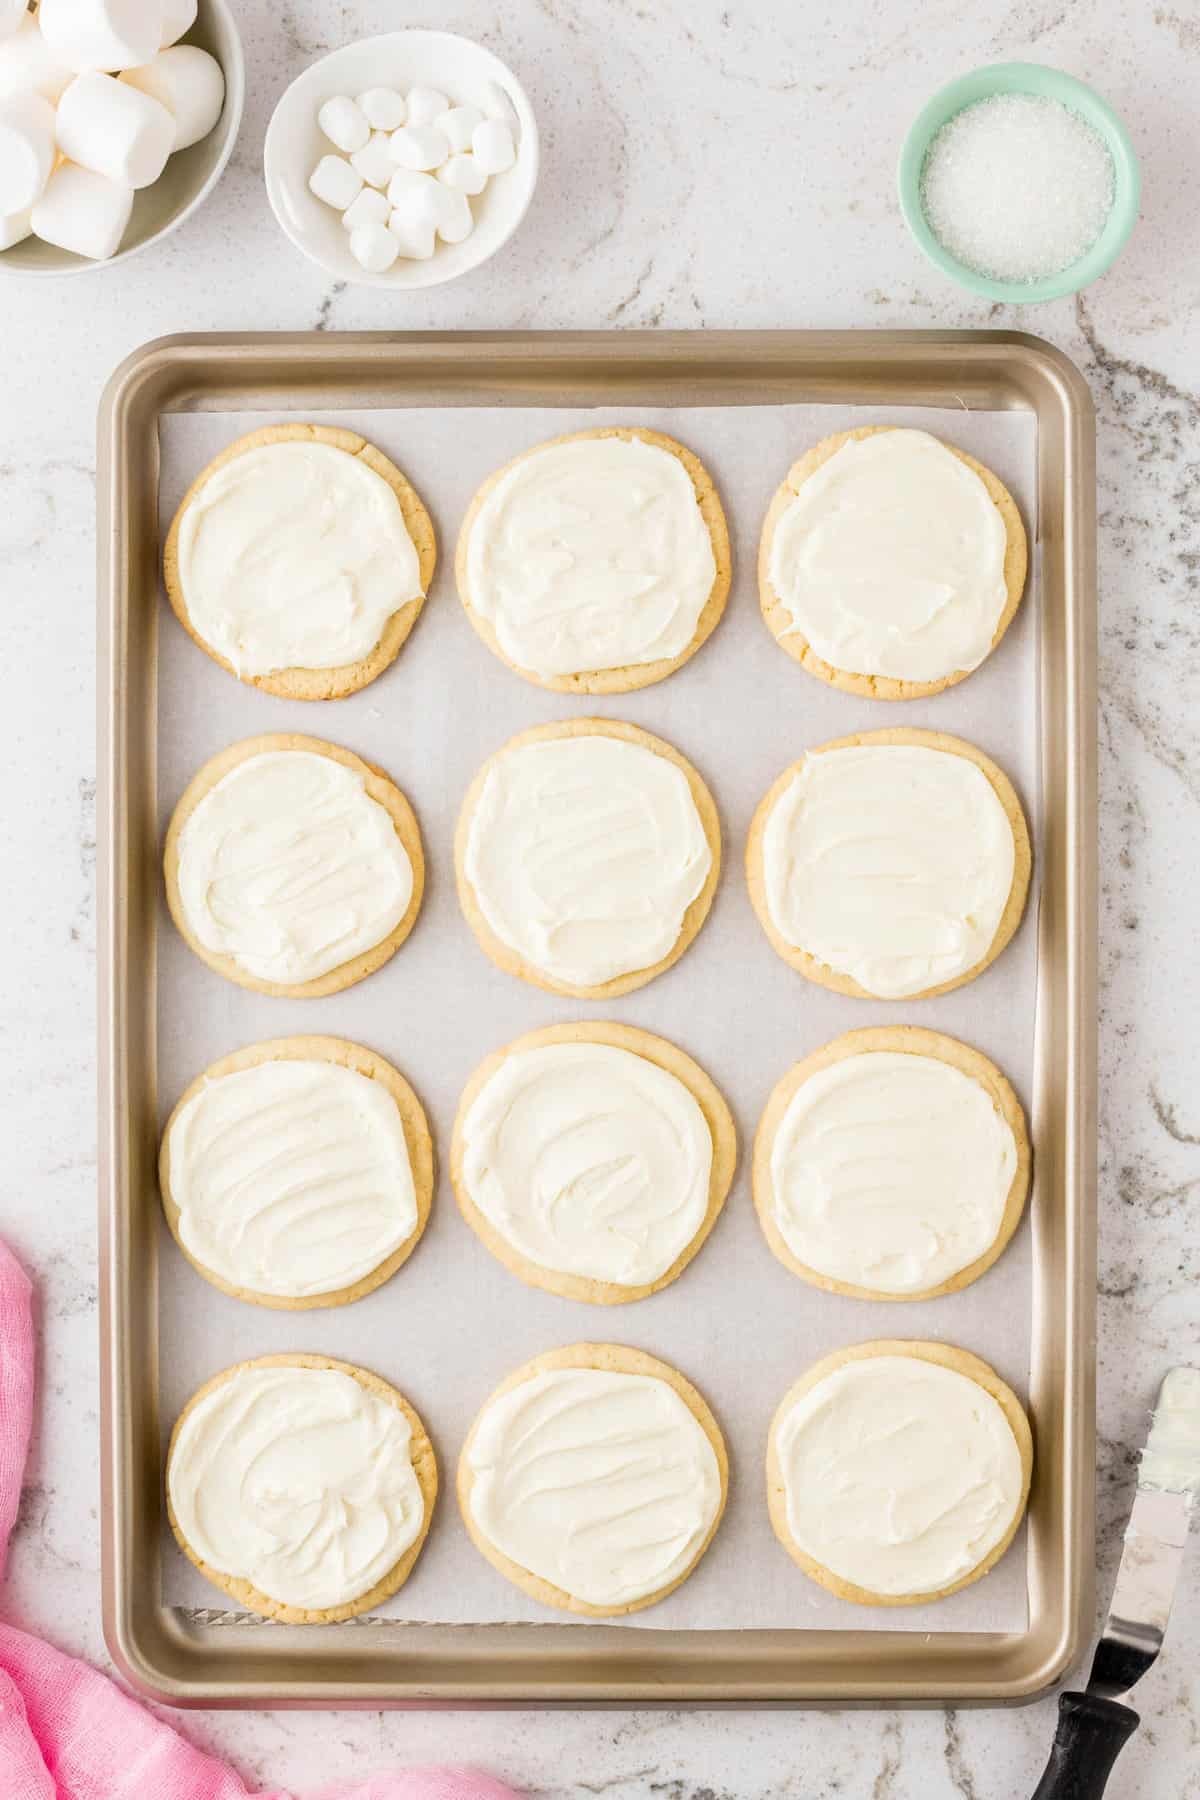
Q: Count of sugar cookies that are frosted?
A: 12